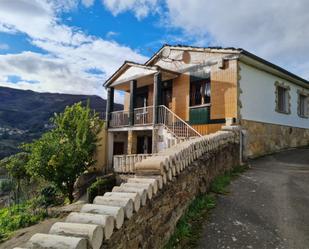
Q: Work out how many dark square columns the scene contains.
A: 3